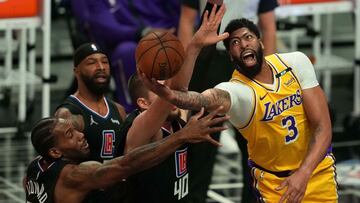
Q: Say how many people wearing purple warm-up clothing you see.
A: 1